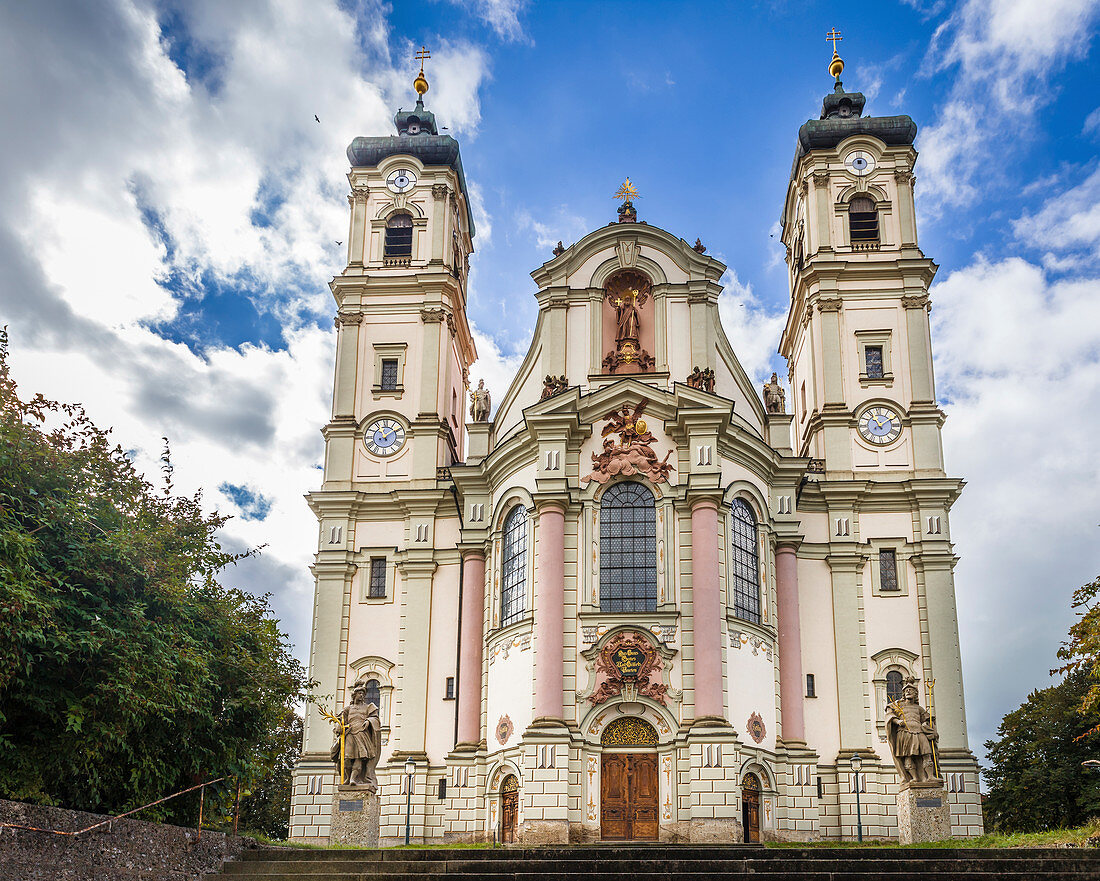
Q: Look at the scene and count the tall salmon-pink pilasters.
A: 4